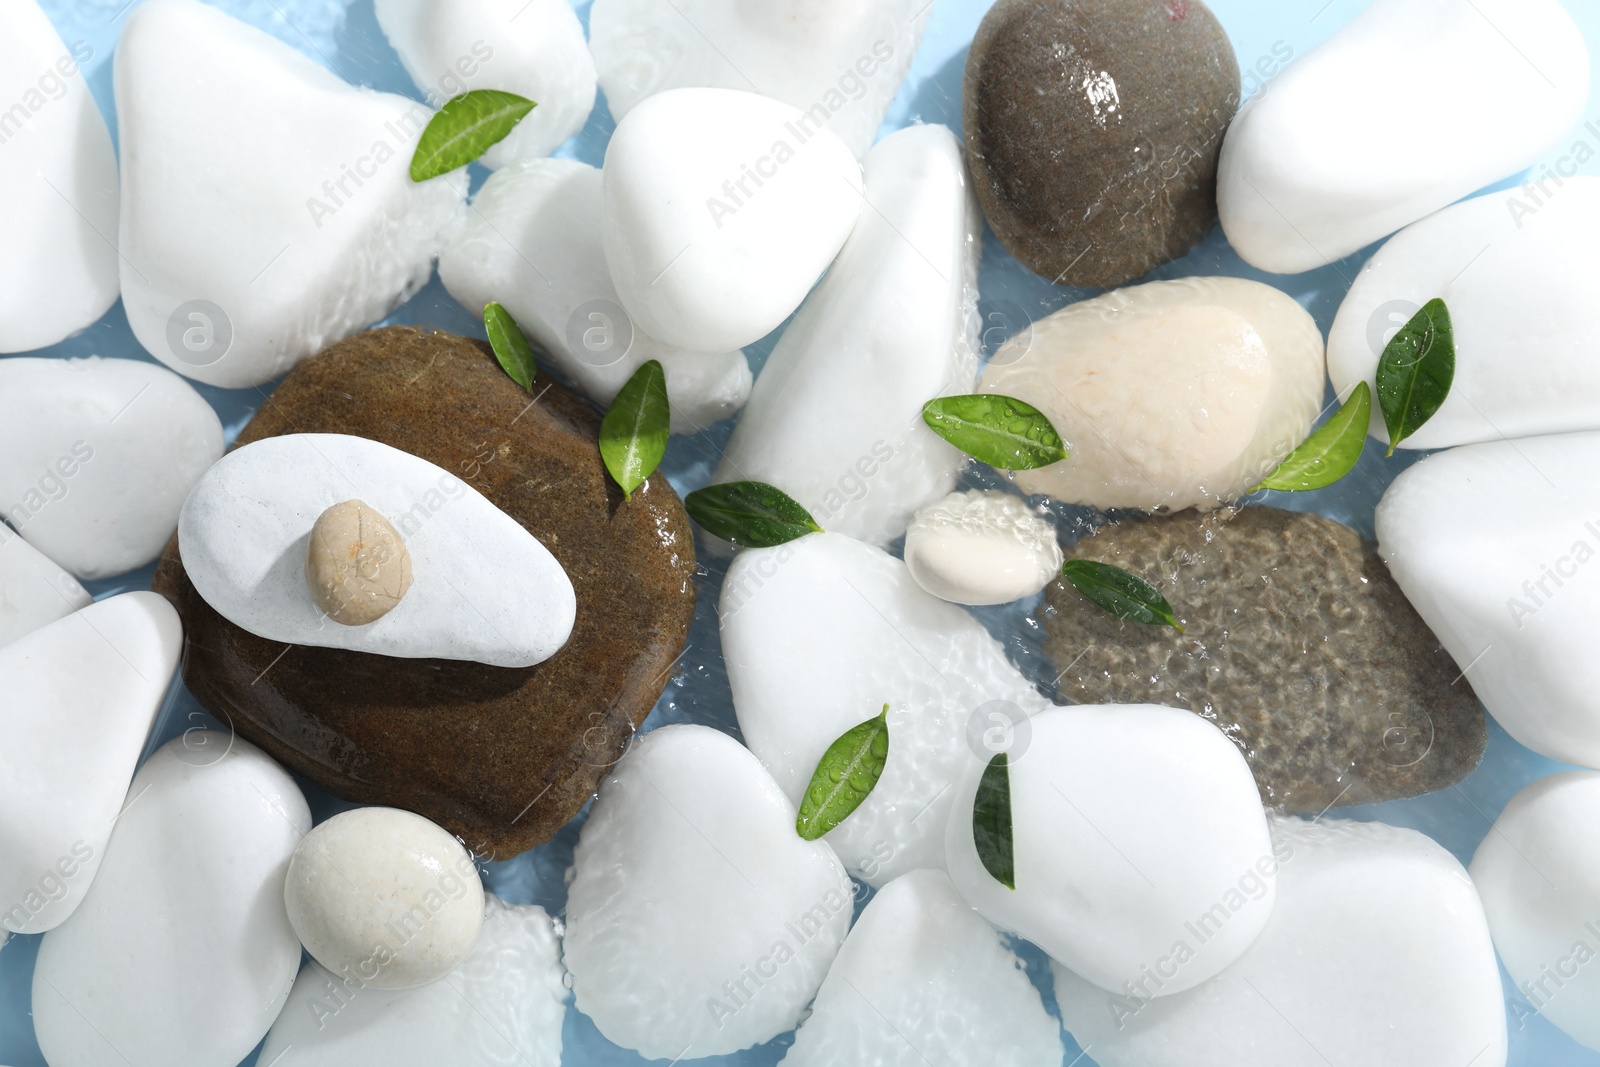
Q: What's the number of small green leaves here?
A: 10